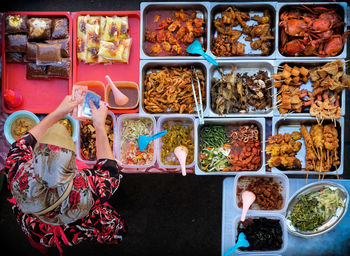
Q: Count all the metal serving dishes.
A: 9